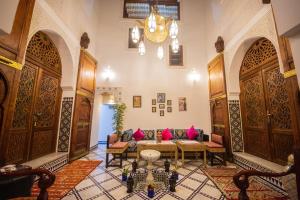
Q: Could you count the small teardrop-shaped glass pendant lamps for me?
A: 6